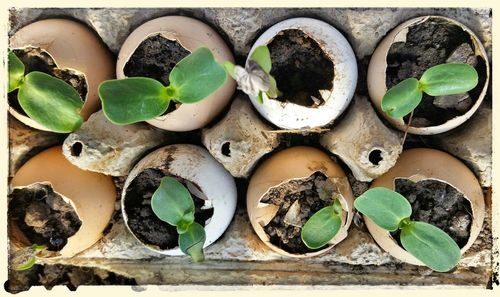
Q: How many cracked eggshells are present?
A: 8